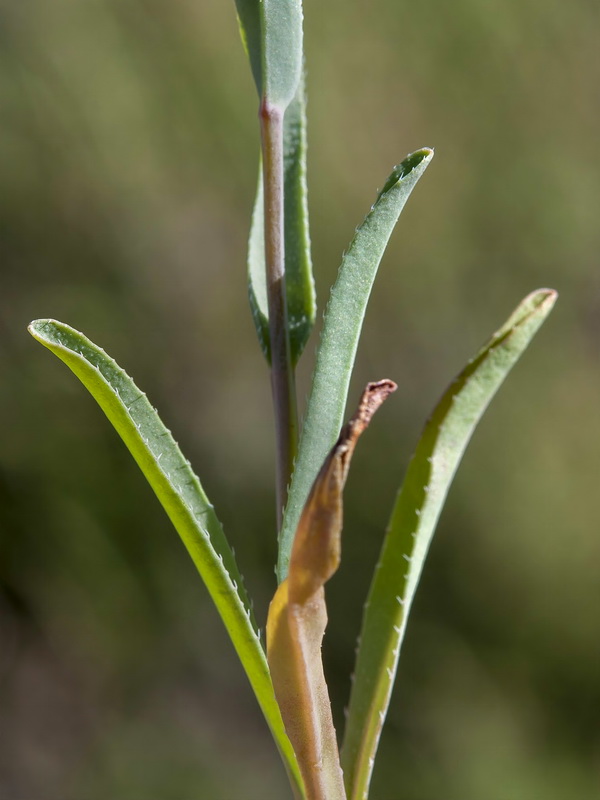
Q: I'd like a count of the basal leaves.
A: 4